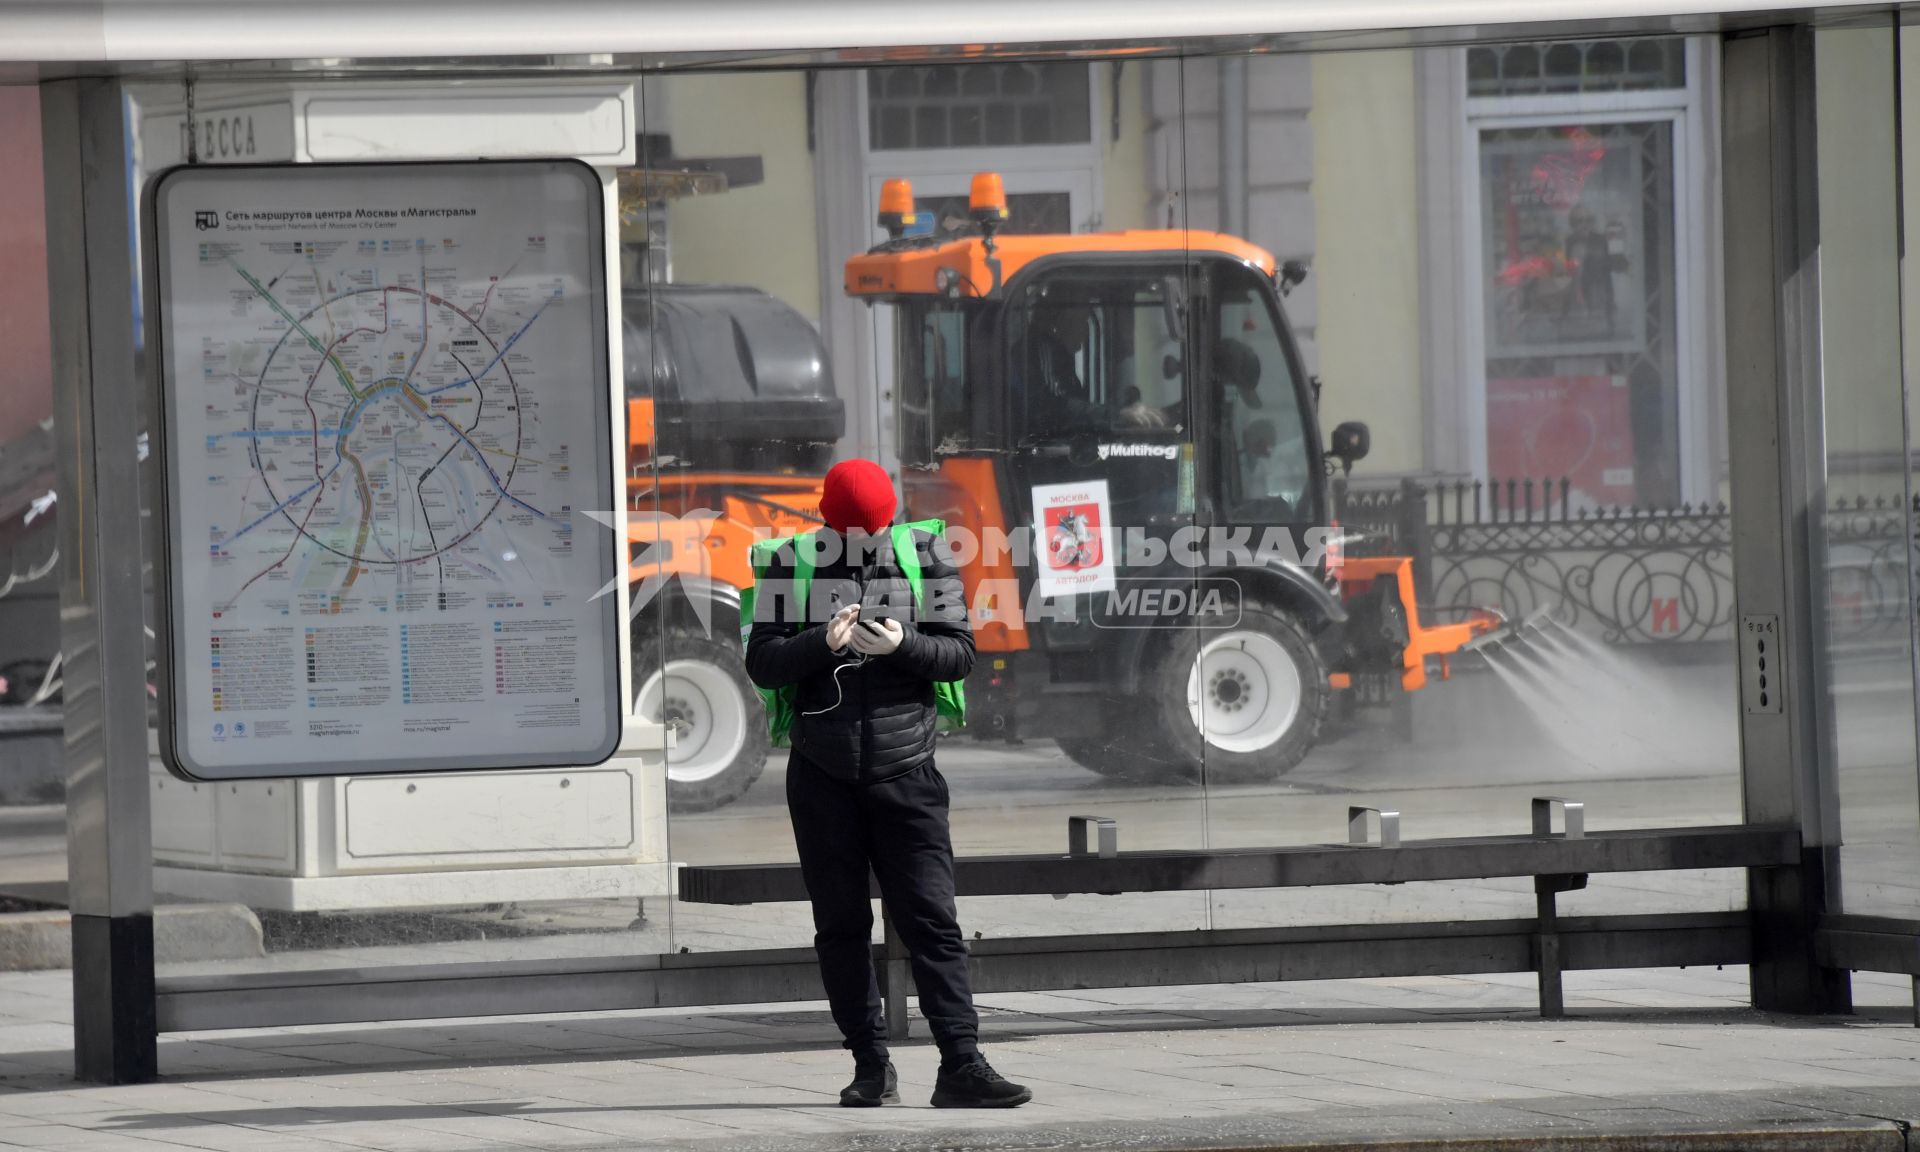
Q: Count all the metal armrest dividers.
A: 3